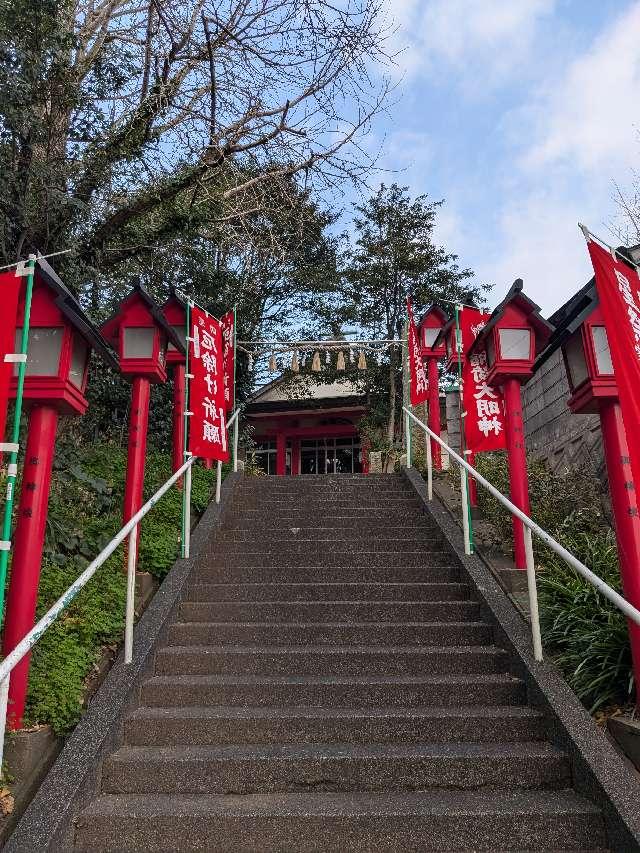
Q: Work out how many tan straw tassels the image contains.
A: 5